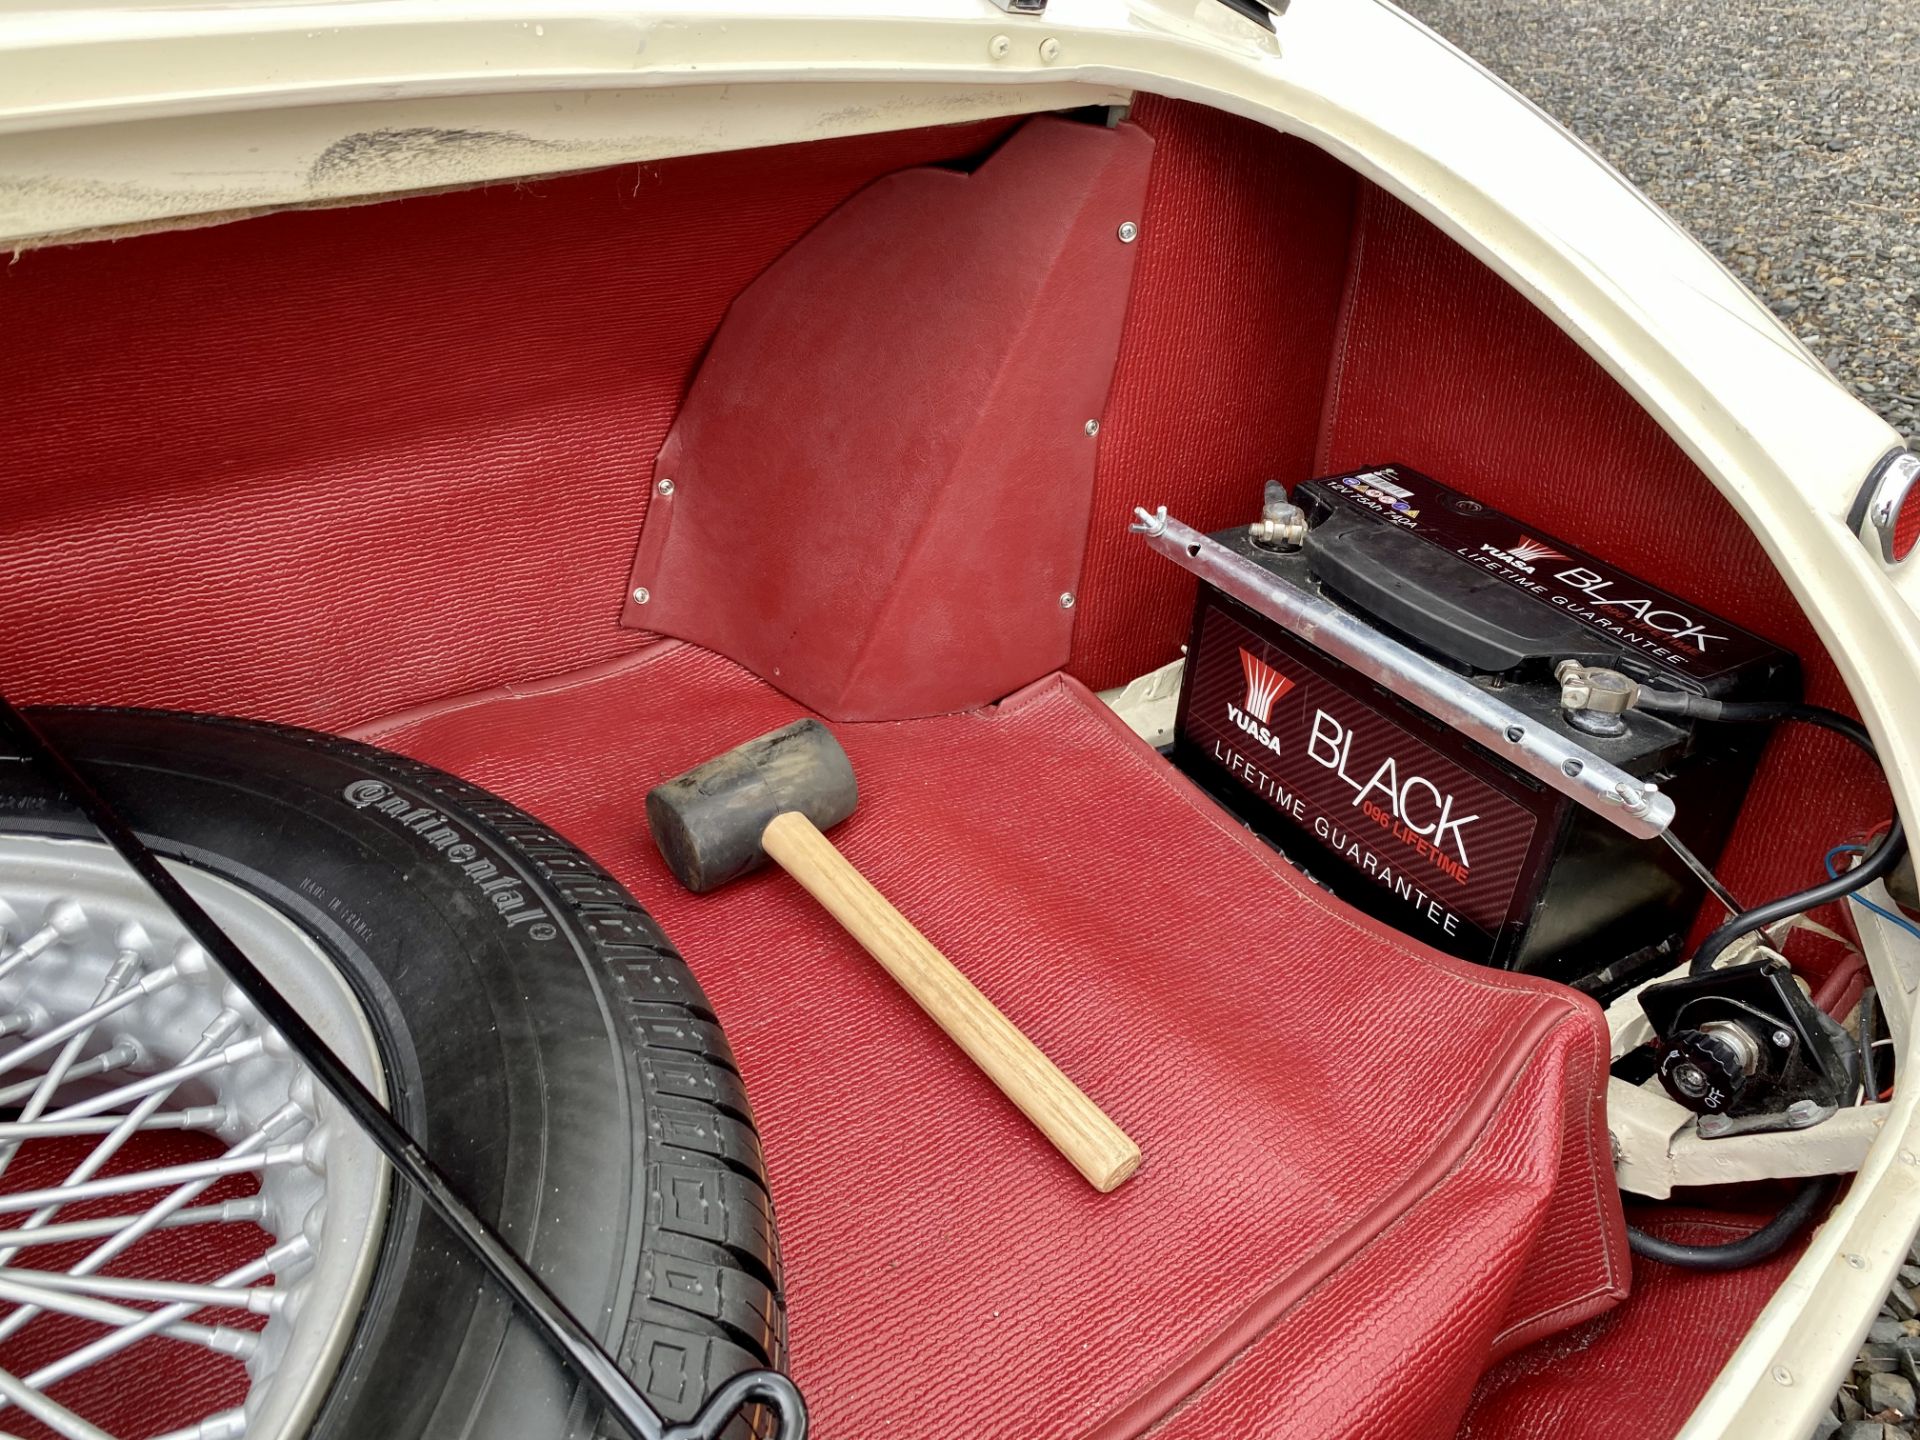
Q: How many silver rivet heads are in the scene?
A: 5